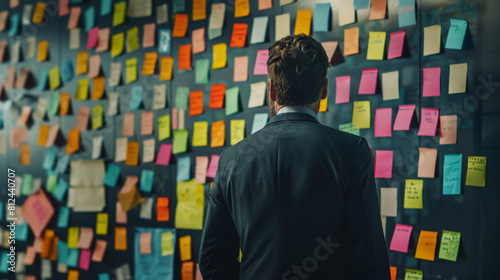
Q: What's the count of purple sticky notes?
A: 0